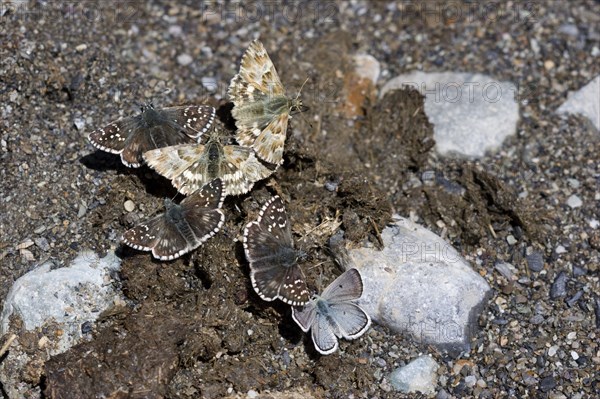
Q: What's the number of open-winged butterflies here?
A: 6